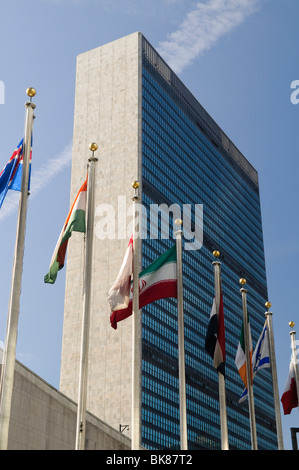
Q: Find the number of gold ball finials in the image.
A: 8